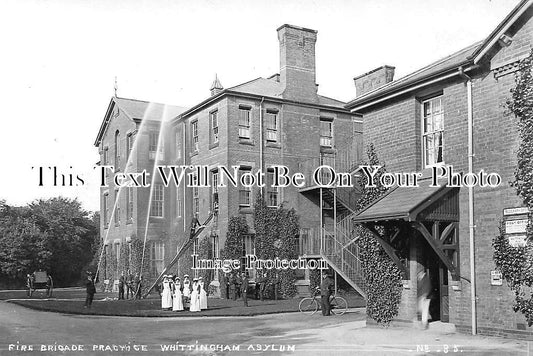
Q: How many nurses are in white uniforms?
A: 6